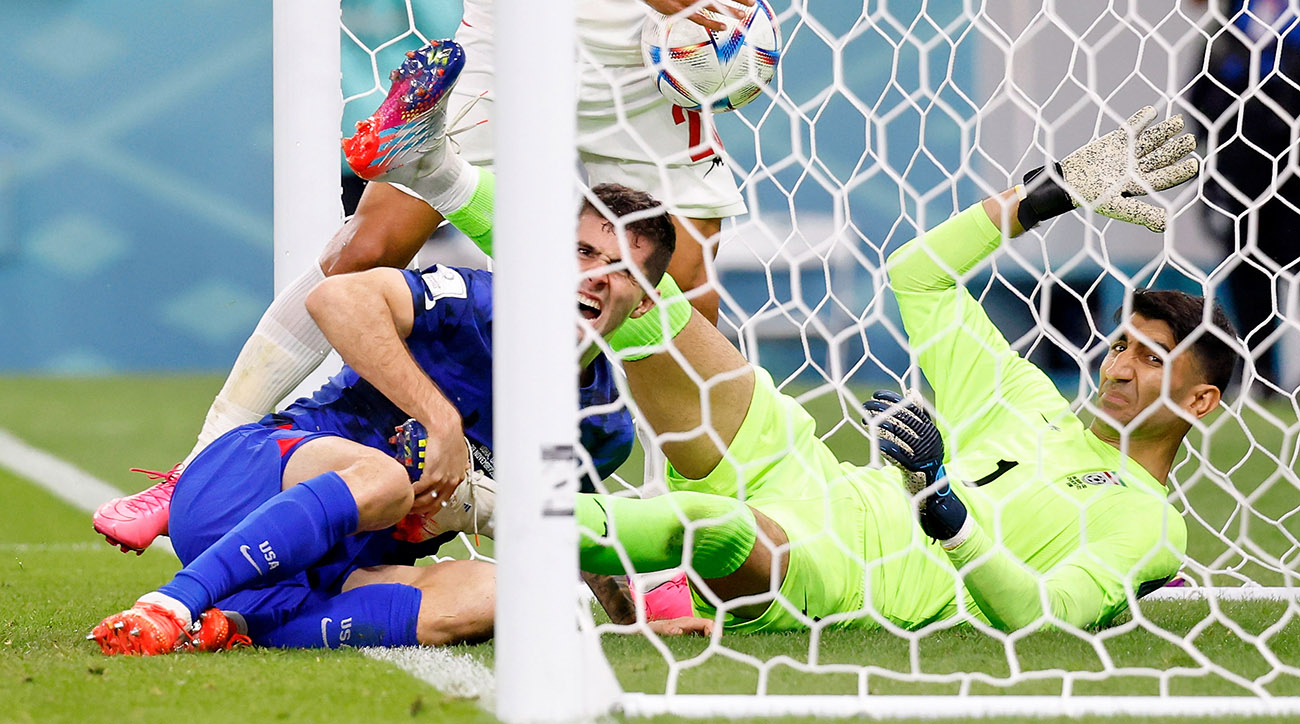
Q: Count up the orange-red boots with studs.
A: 2